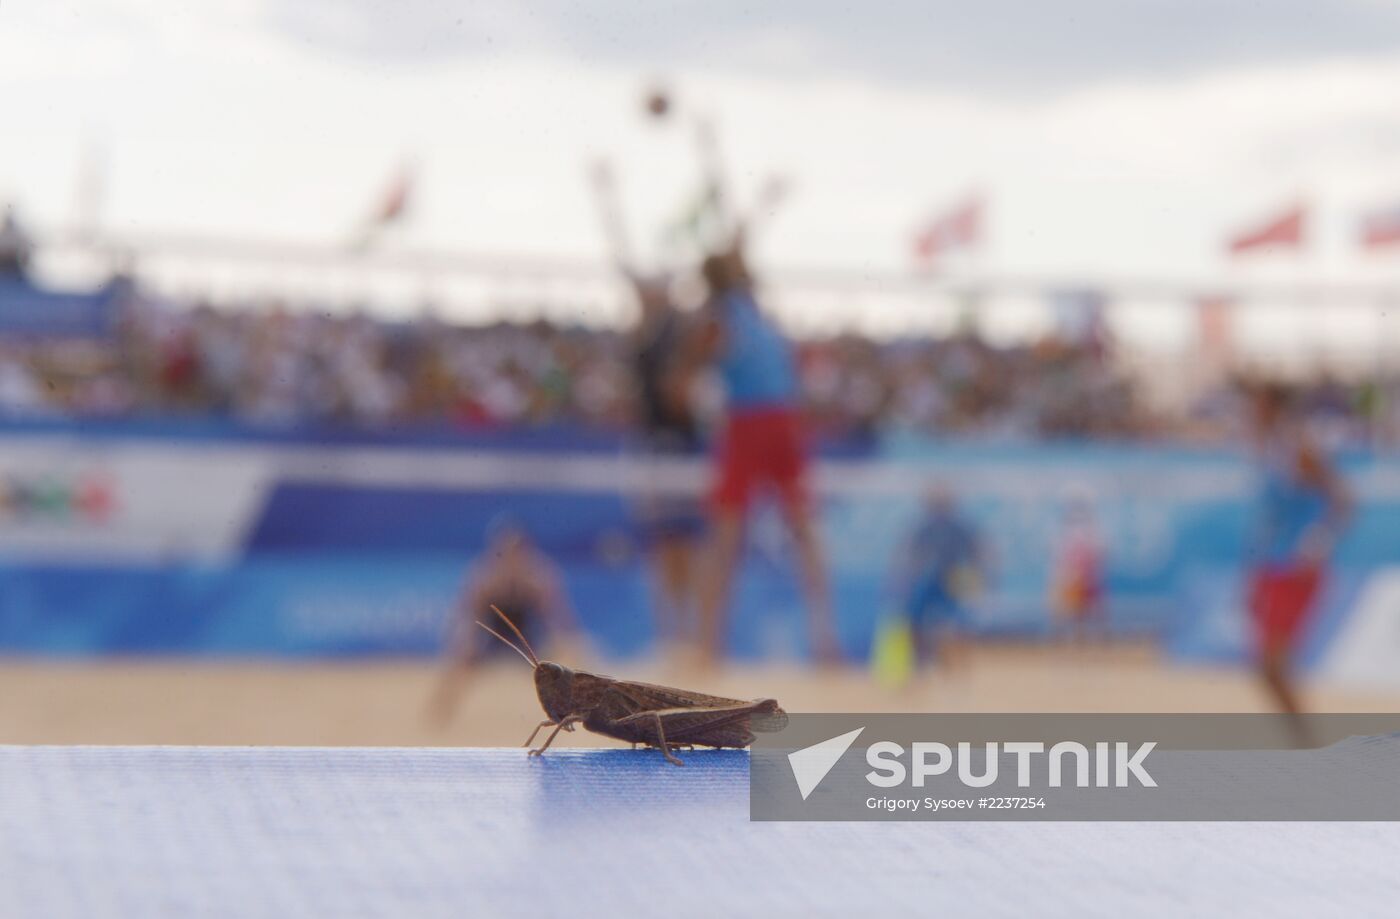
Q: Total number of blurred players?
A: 4